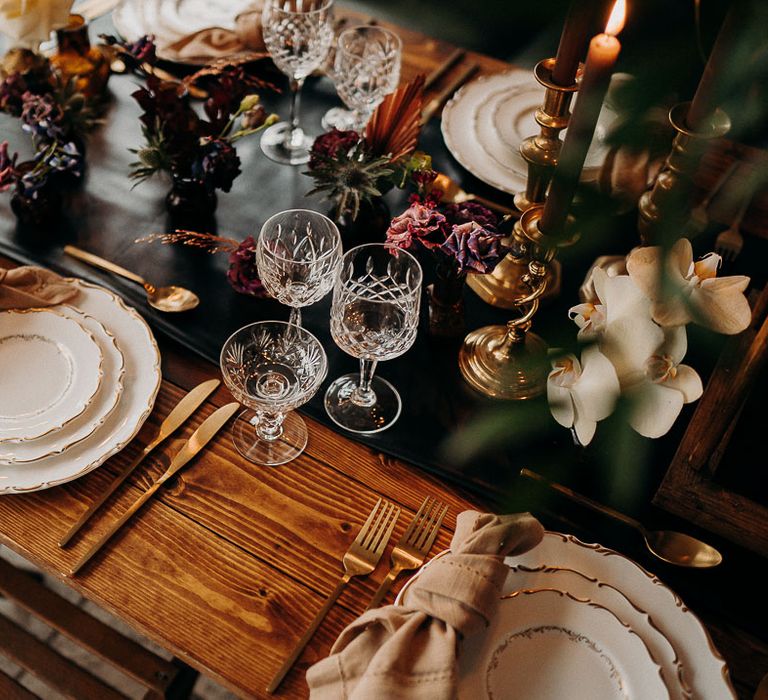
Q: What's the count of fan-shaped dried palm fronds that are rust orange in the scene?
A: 1